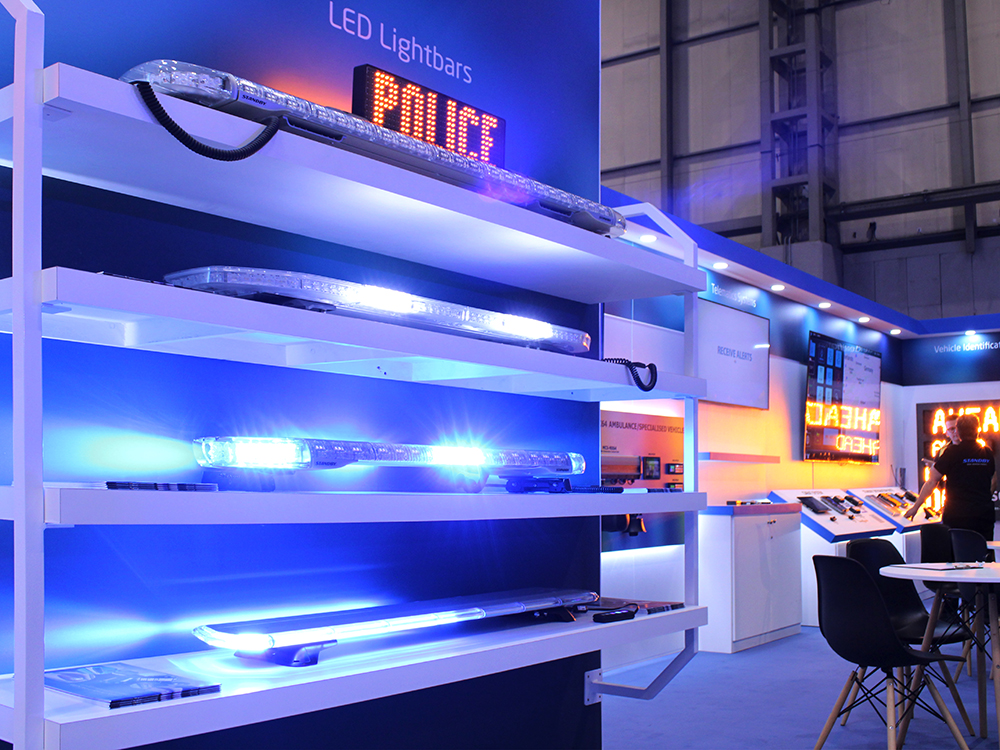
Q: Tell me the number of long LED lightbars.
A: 4